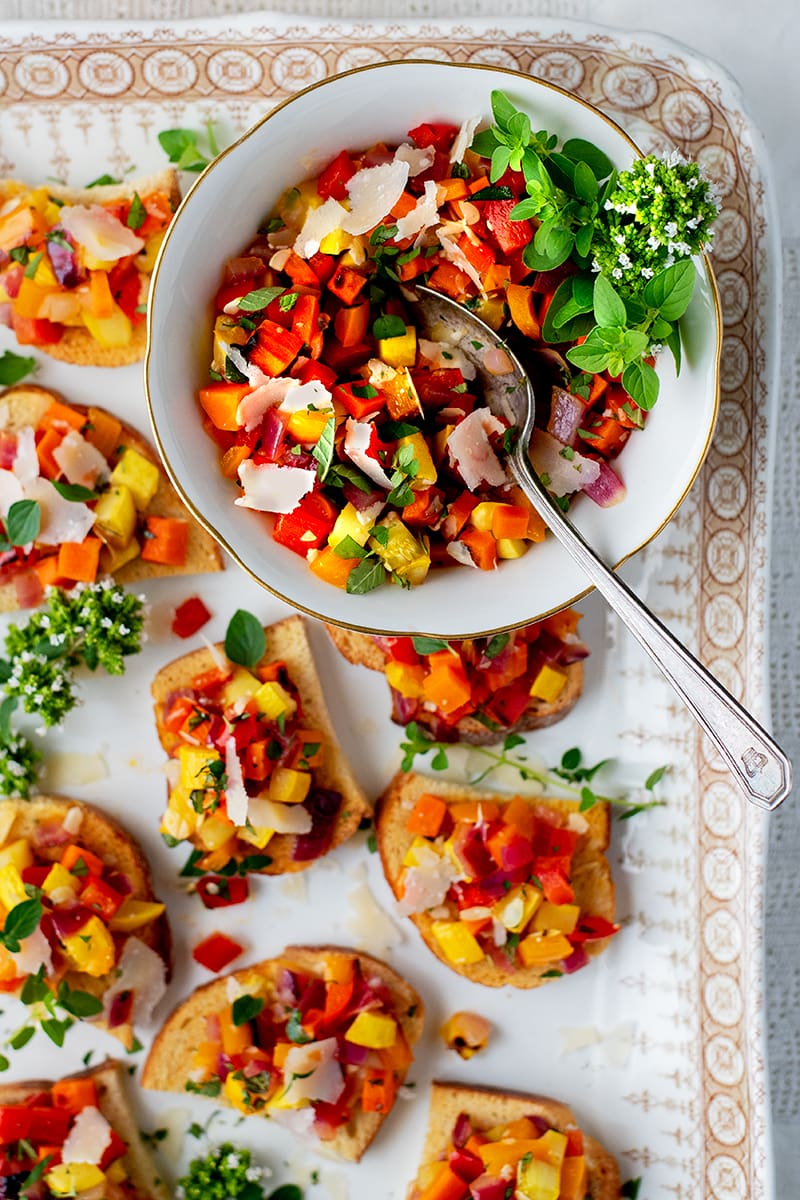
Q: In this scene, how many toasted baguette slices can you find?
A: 9